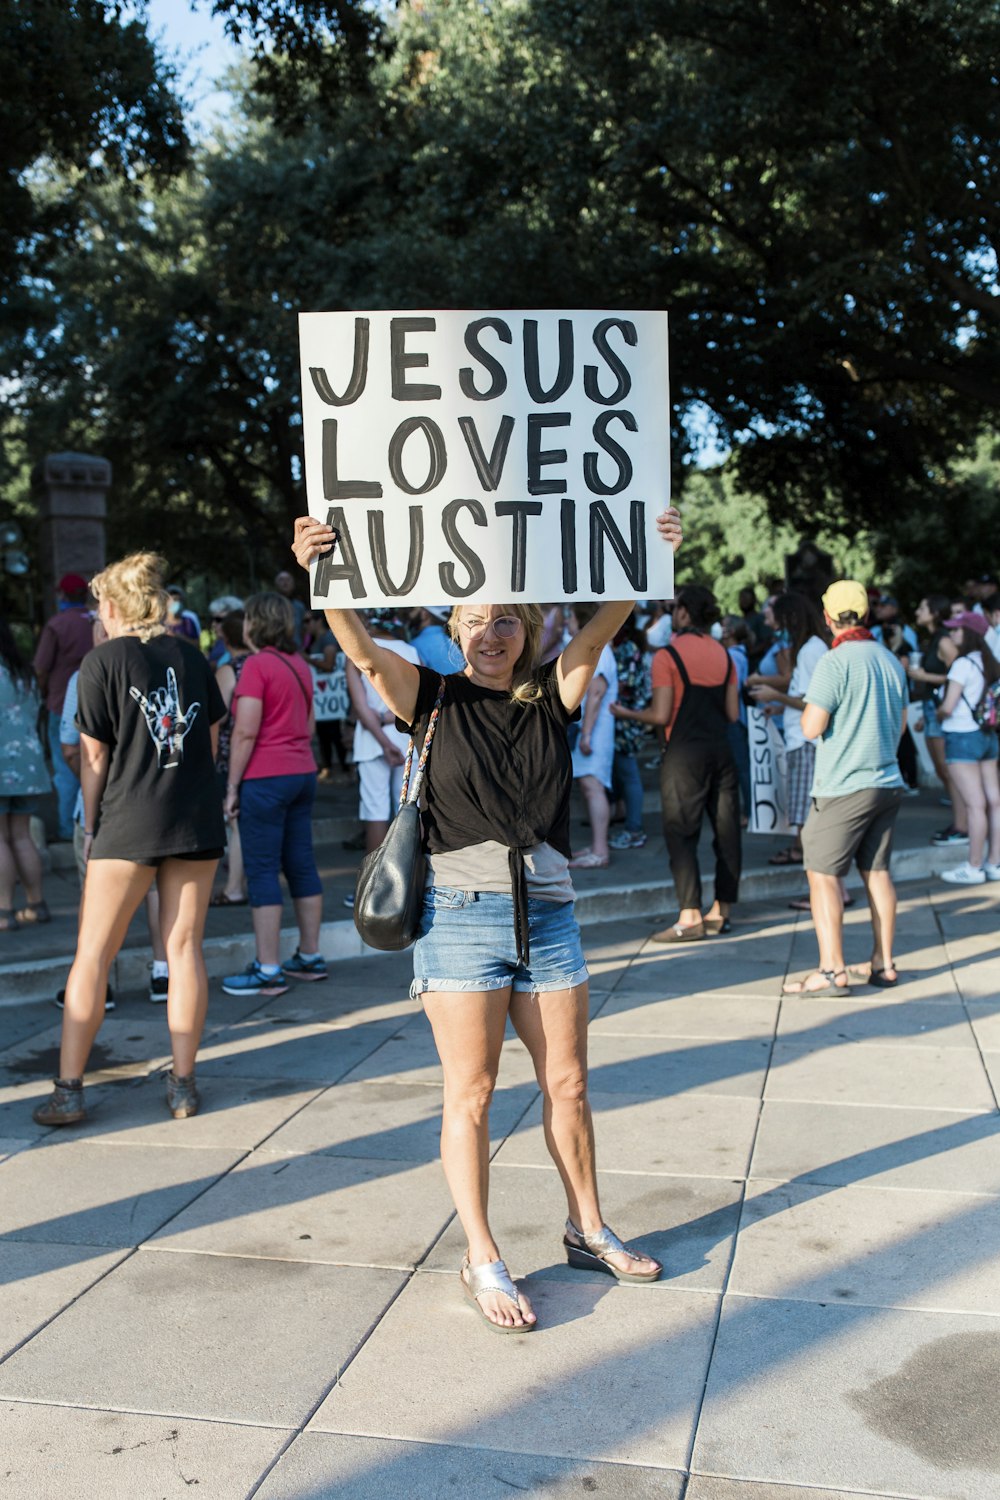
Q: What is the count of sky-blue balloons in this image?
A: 0